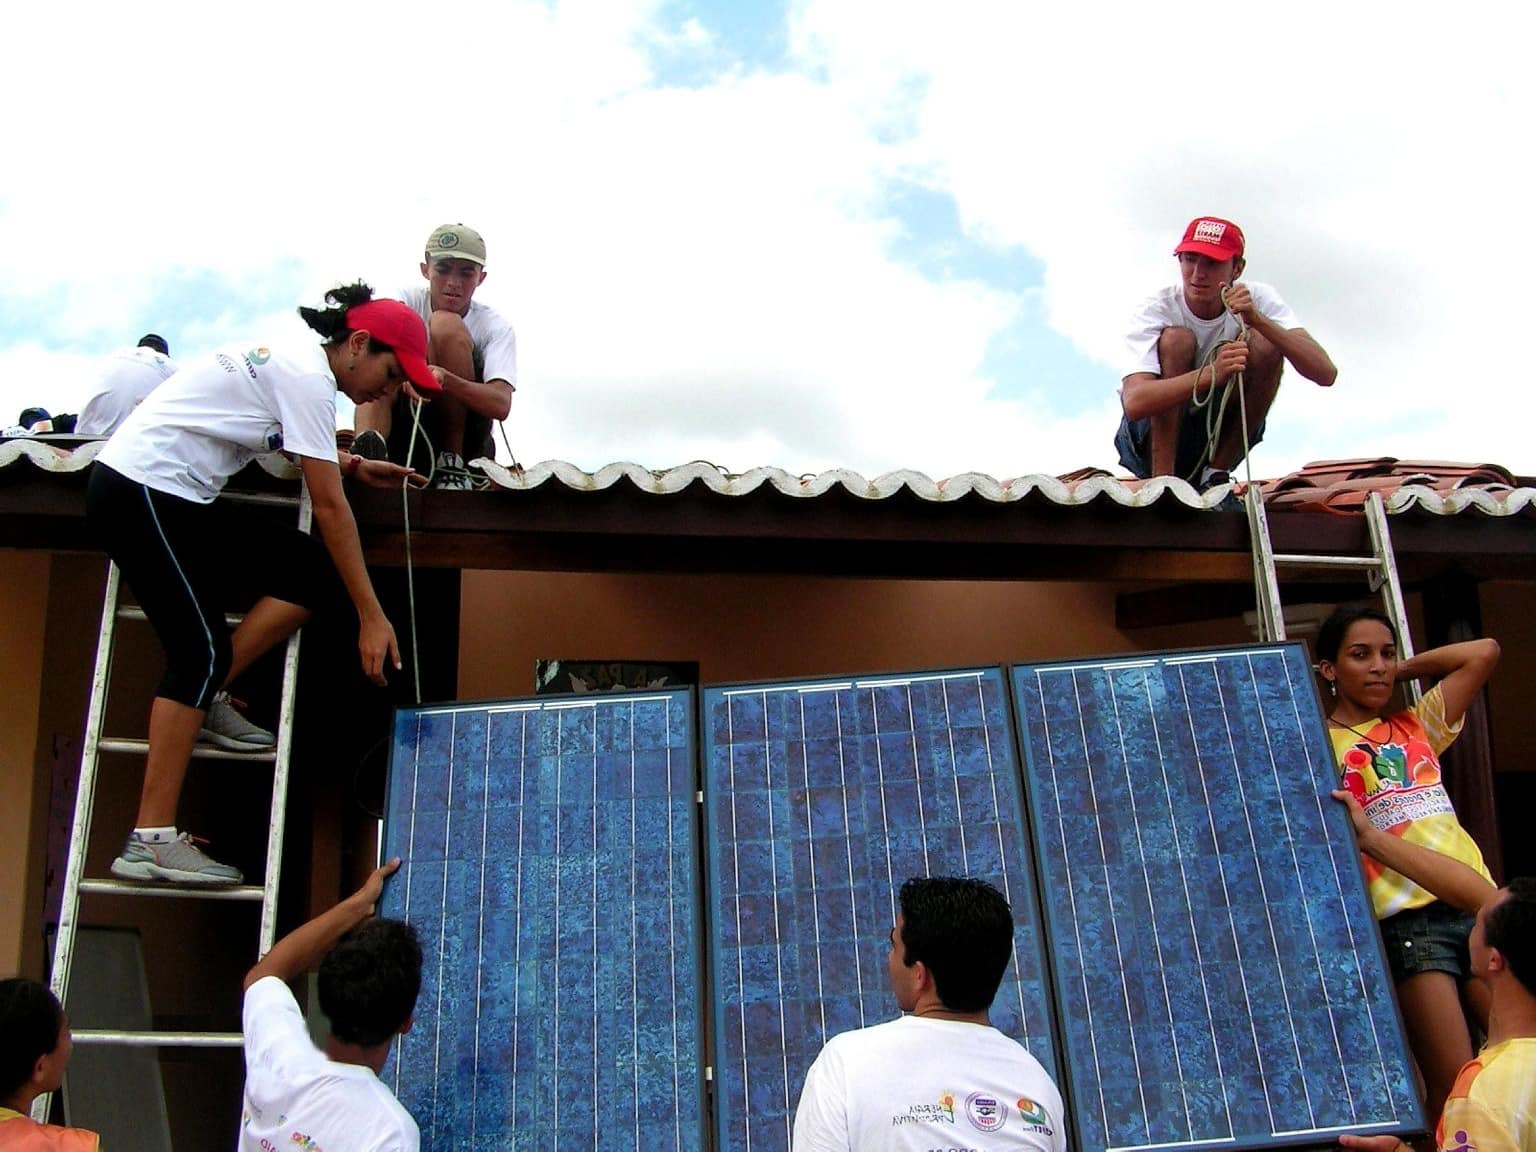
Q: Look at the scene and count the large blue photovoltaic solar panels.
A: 3